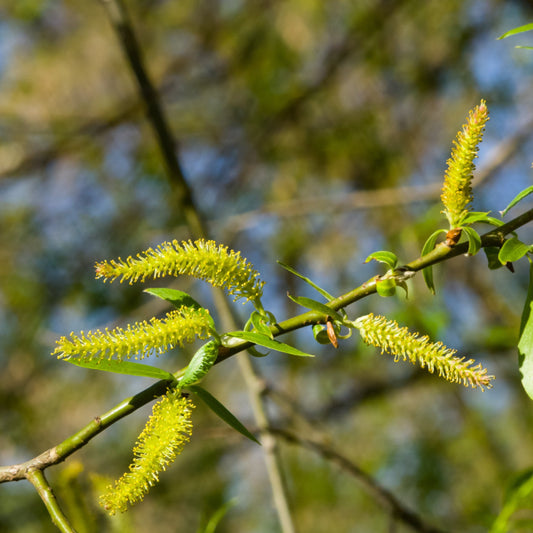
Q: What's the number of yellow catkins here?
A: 5